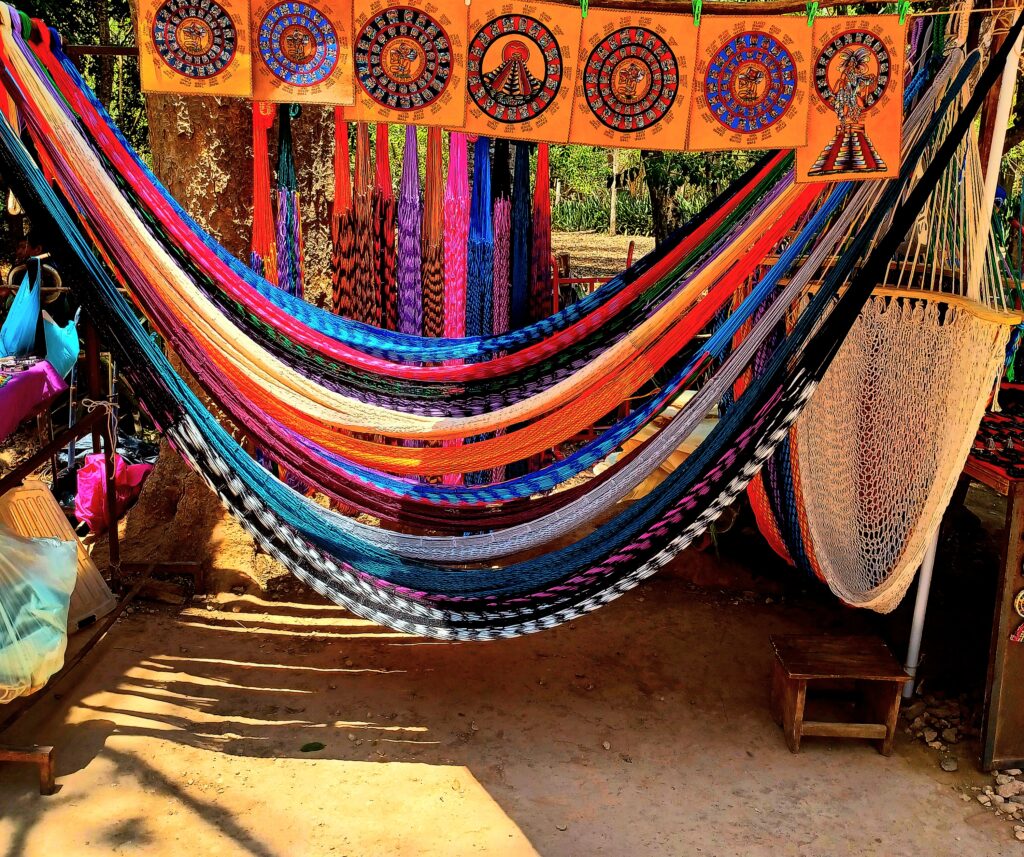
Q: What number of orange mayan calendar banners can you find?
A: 7